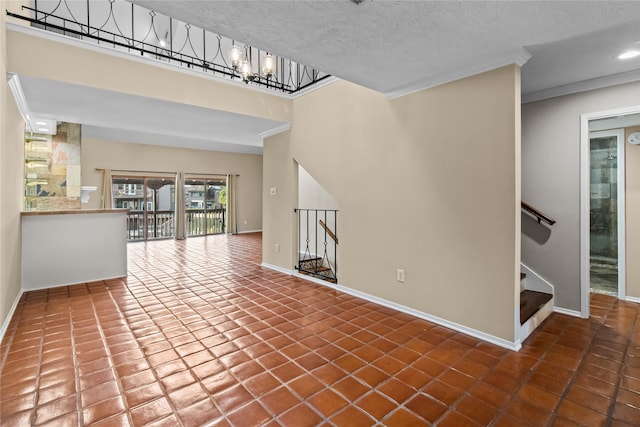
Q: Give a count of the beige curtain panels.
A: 3